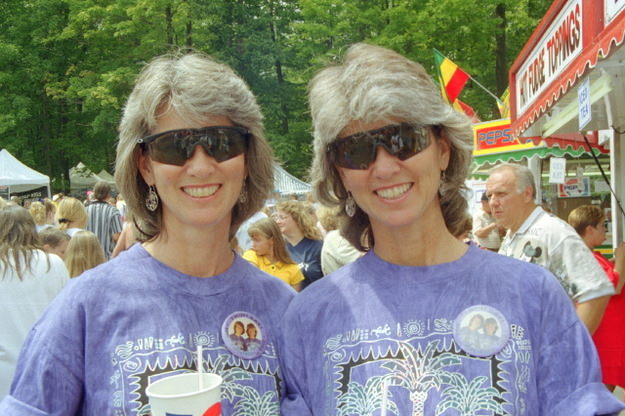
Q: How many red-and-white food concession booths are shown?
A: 1